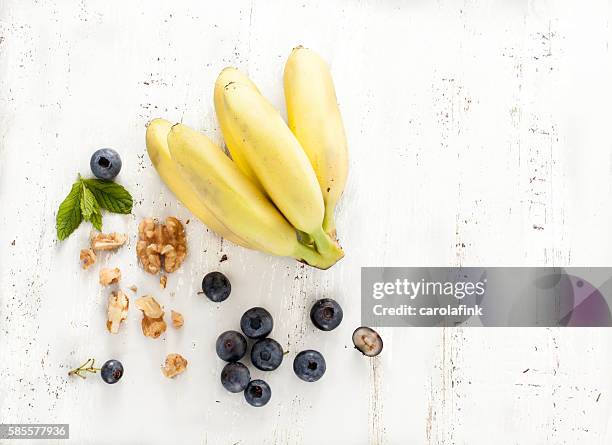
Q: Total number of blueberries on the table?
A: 11